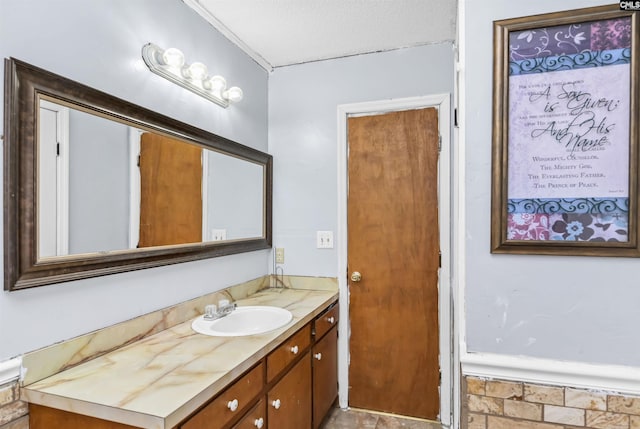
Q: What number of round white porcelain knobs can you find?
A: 6